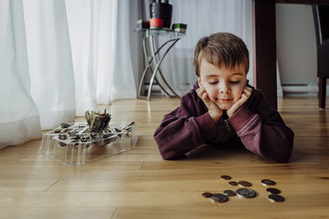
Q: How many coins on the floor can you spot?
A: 10